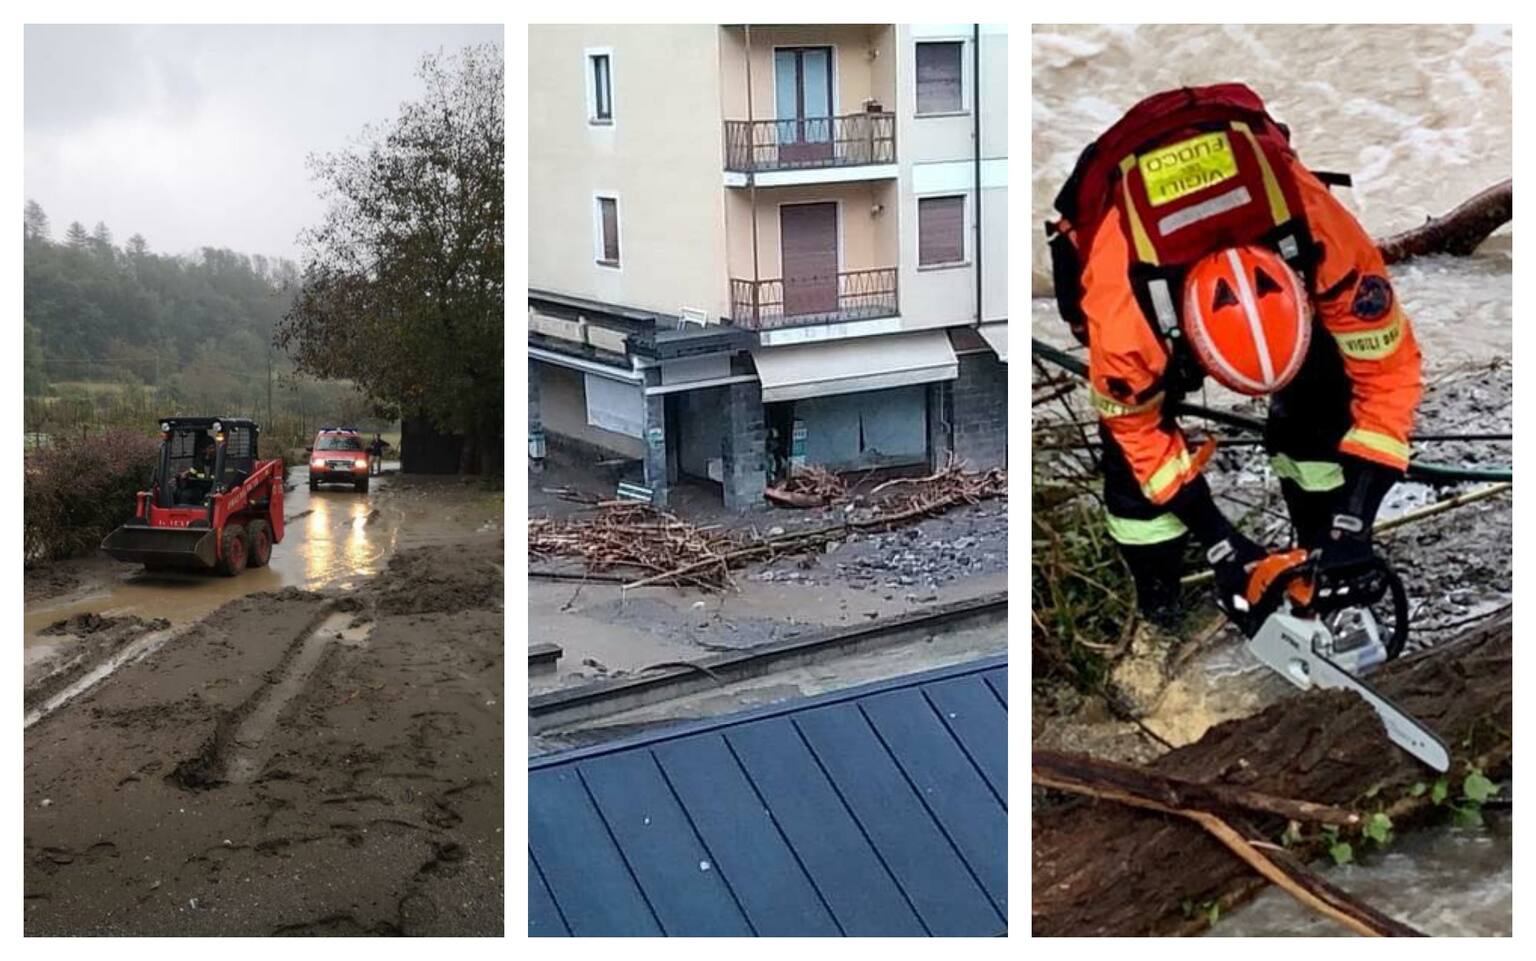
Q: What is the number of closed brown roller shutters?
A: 4